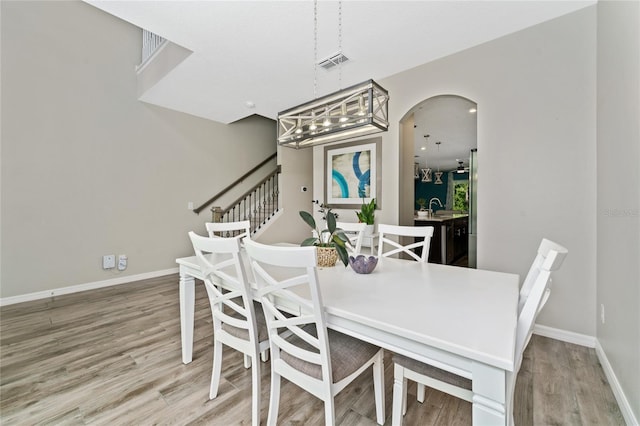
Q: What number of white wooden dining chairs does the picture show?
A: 6